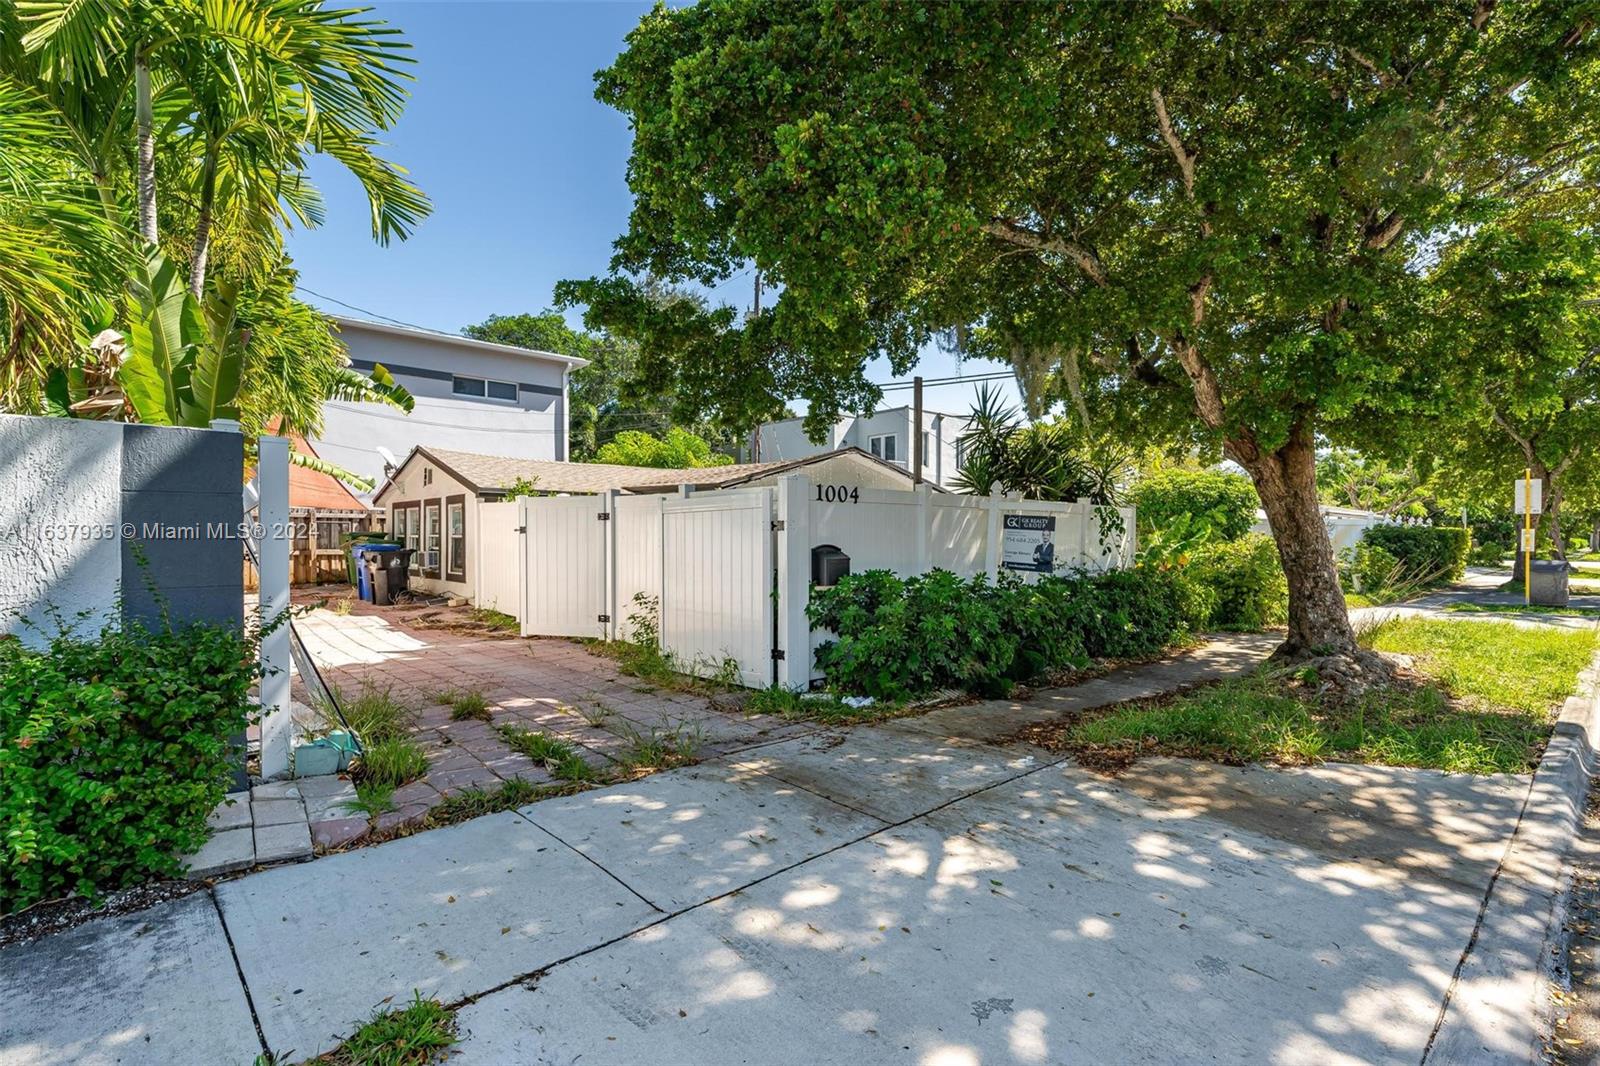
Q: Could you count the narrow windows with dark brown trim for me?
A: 4